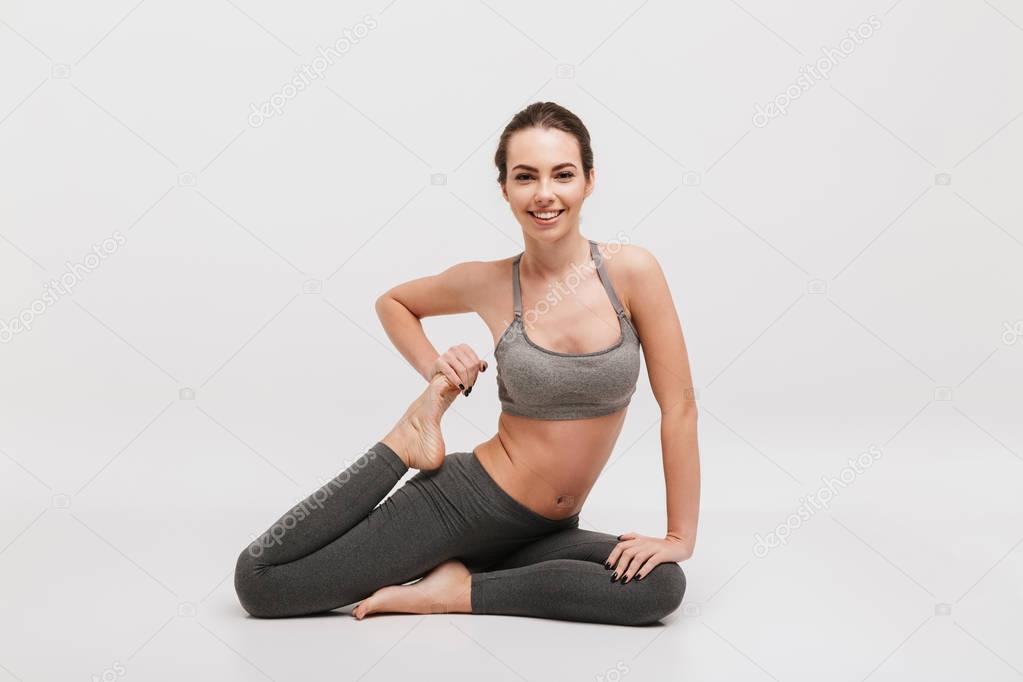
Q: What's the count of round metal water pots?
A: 0